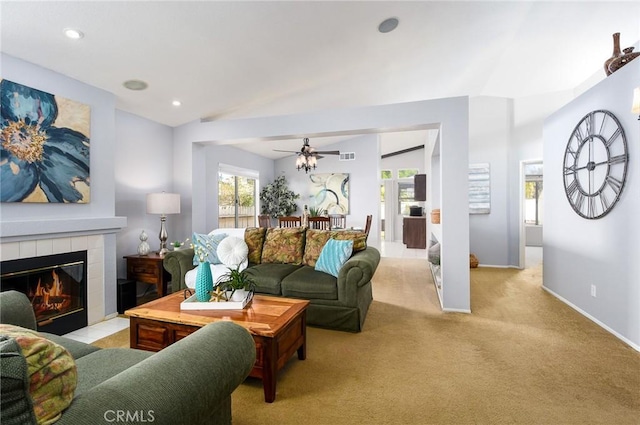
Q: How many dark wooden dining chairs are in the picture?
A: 5